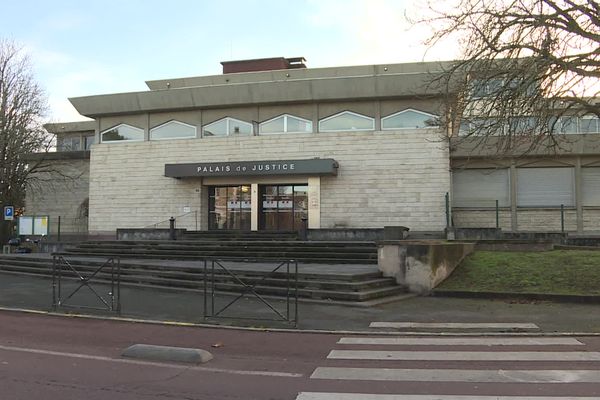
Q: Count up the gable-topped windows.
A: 6